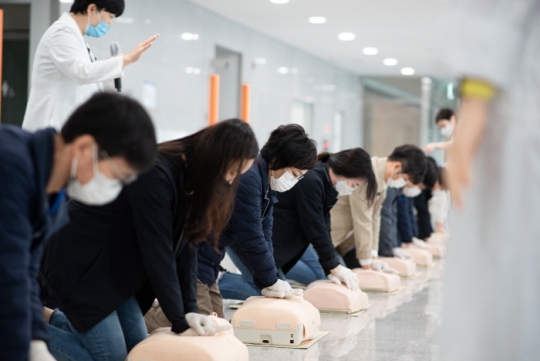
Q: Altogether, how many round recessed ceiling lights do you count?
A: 6